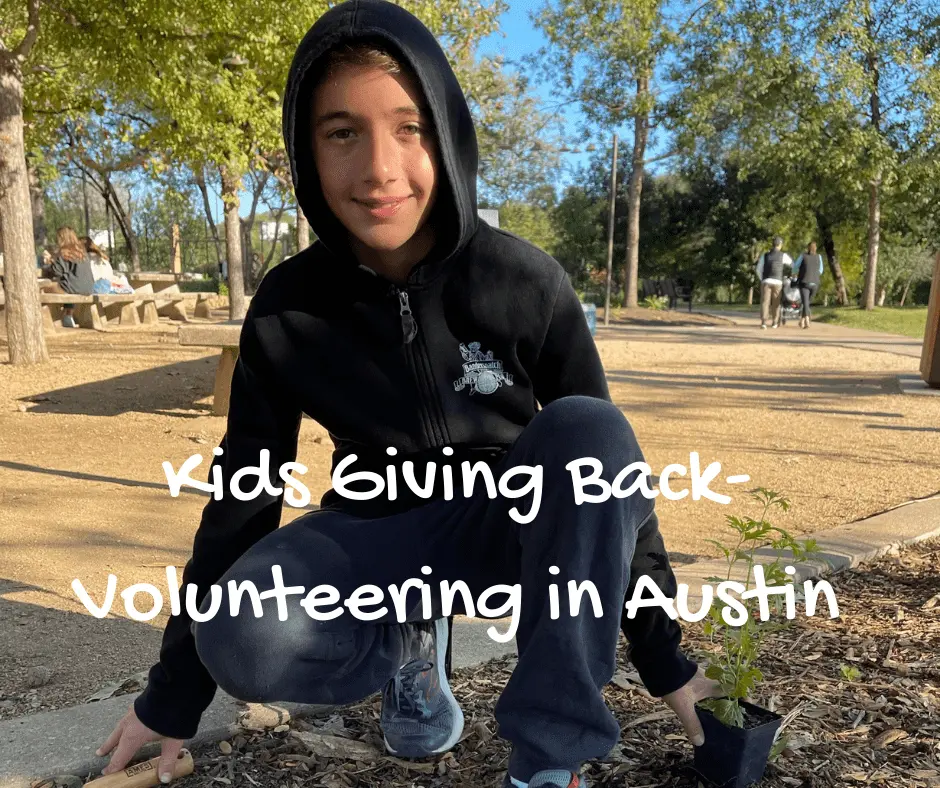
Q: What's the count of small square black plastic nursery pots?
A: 1